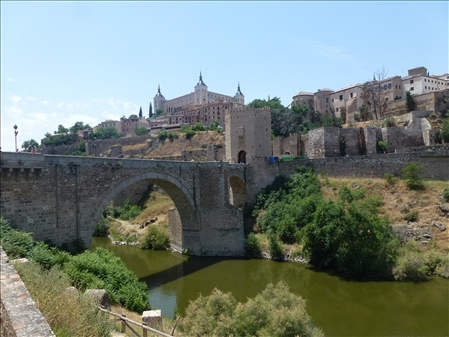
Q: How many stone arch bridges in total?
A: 1